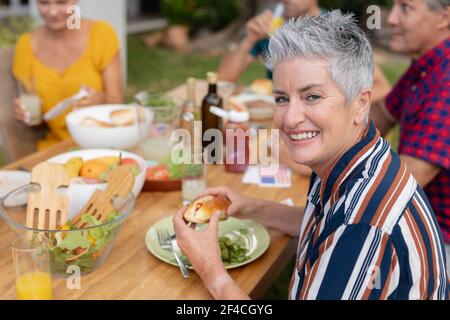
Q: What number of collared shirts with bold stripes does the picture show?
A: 1